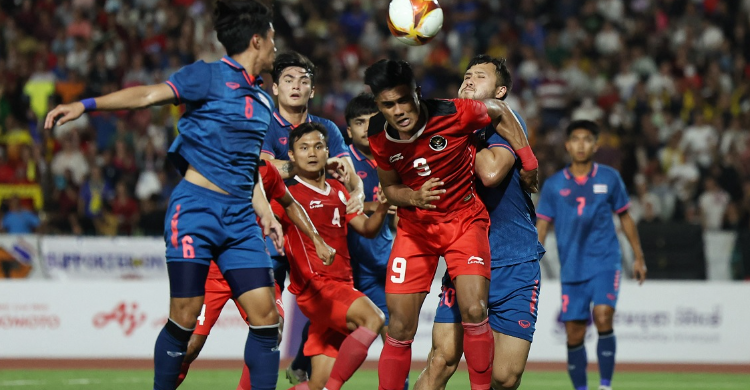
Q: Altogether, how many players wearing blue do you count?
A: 5